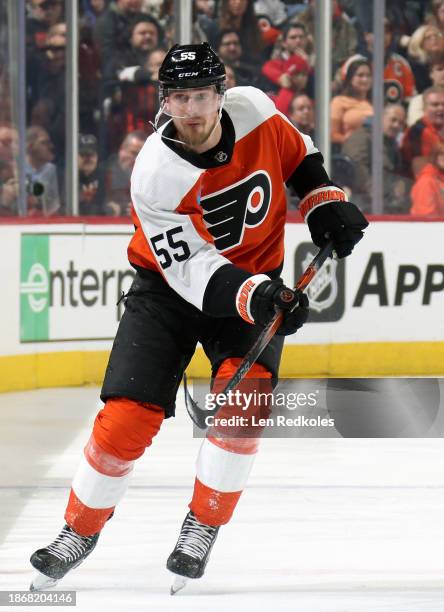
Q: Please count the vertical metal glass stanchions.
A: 5